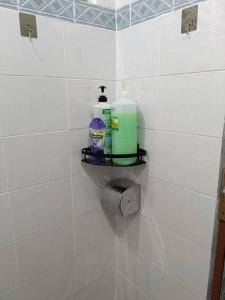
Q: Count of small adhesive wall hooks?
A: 2